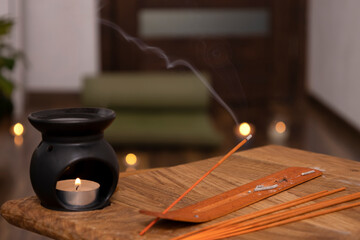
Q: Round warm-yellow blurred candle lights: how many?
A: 4